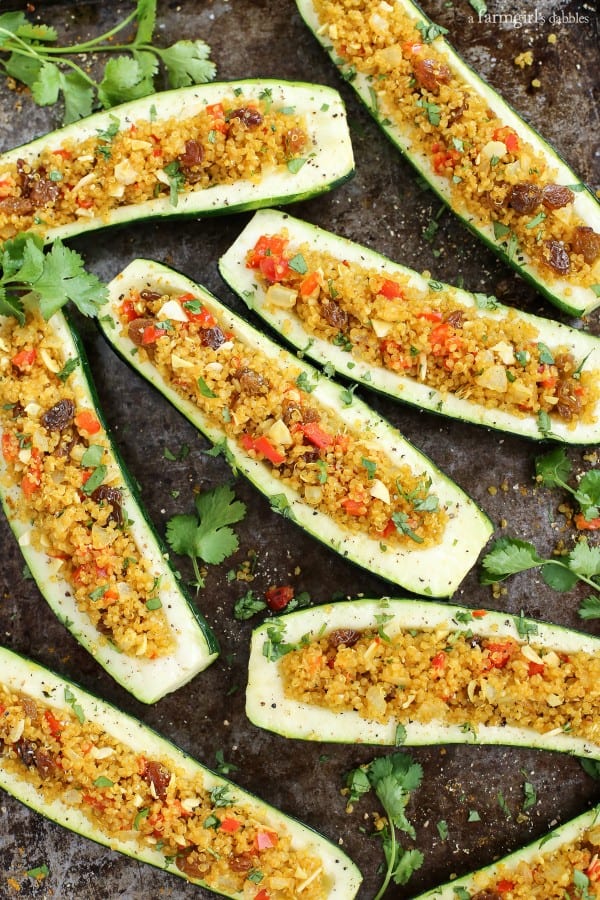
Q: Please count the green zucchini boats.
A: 8